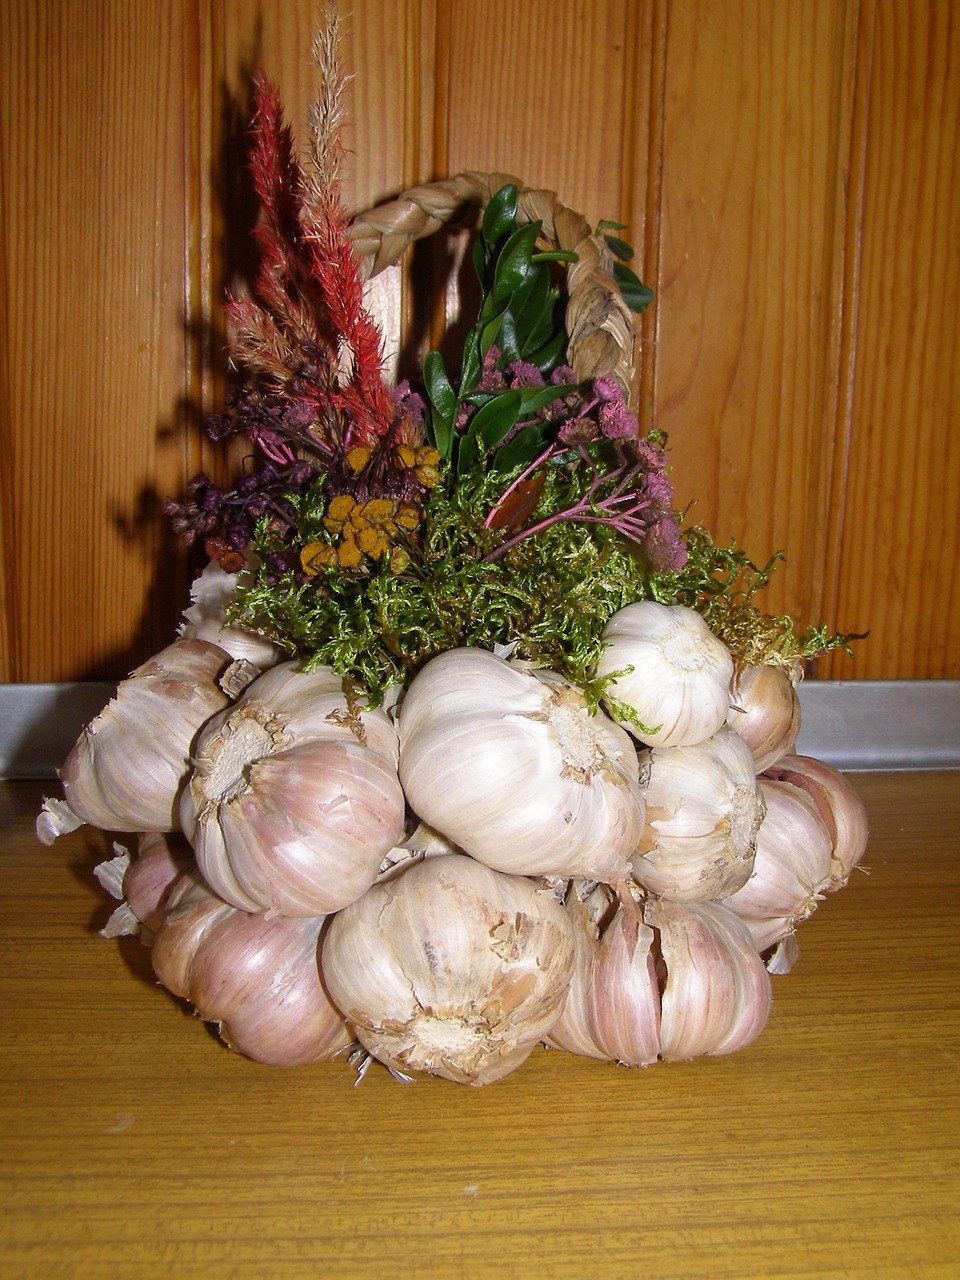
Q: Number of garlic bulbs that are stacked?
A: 12